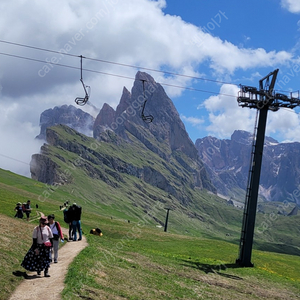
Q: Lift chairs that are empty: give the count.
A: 2